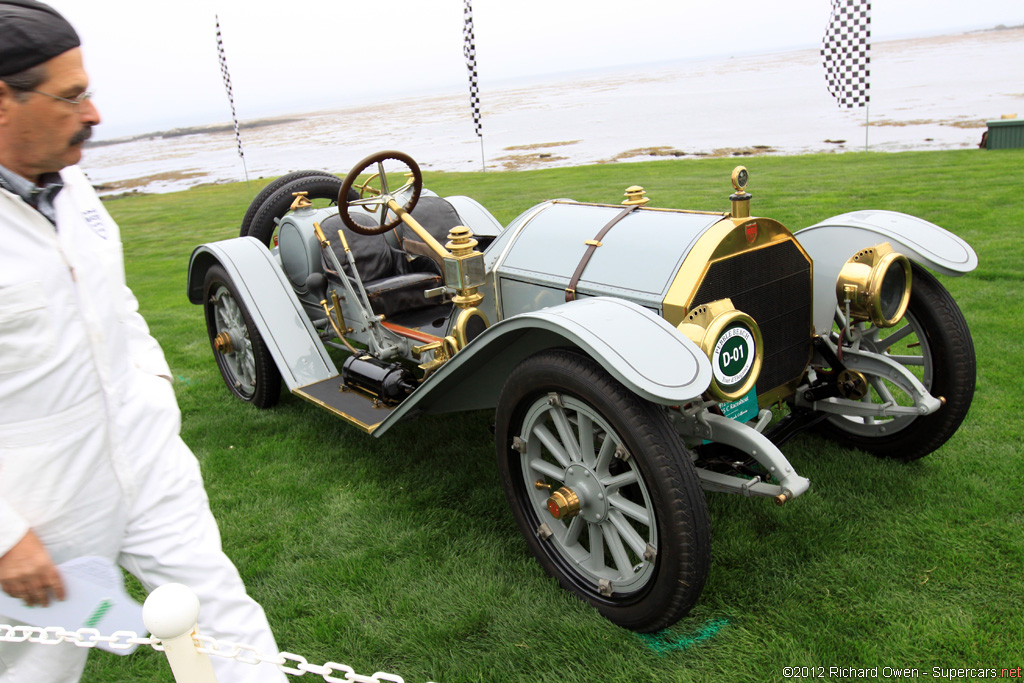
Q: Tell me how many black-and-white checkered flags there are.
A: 3